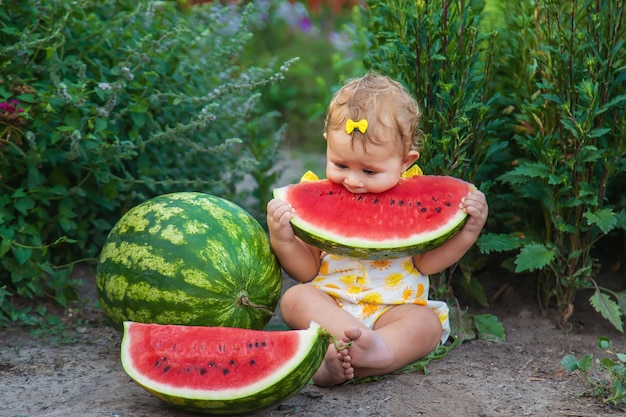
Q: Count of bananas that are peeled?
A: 0